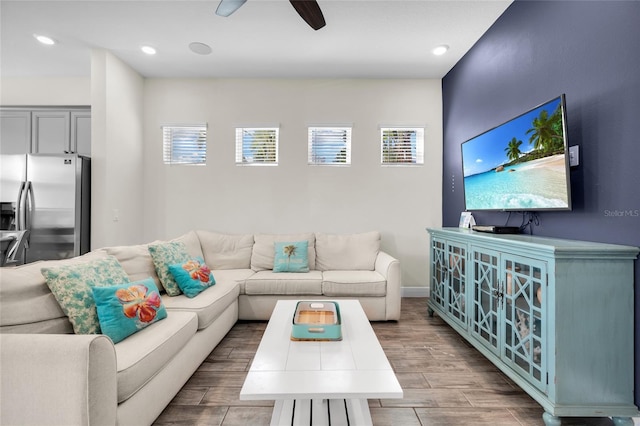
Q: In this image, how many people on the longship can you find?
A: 0